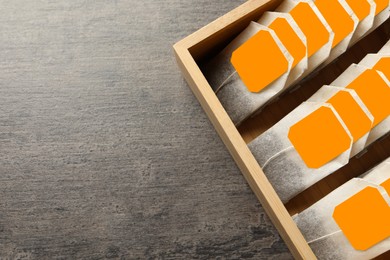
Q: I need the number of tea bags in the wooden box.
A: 12